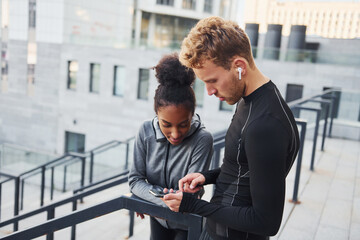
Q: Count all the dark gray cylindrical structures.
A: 3